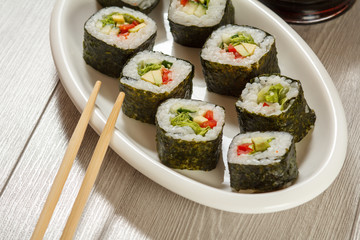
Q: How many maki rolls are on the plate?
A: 8